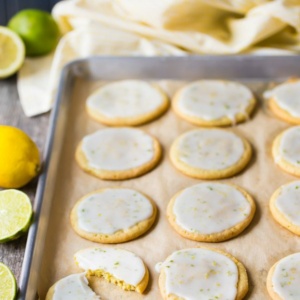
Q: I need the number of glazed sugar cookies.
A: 12